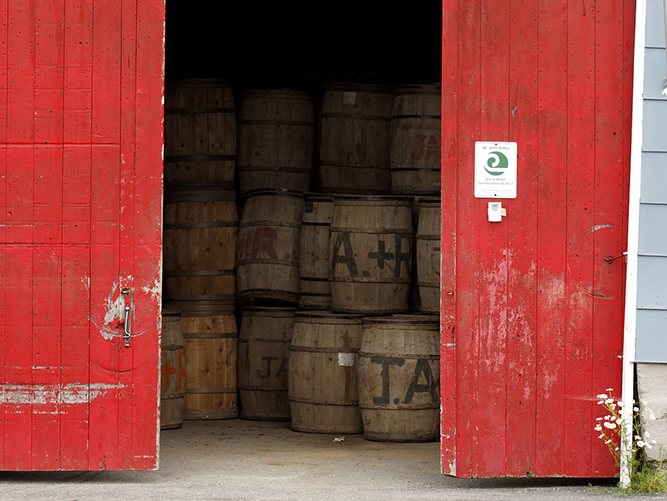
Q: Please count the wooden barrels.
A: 14